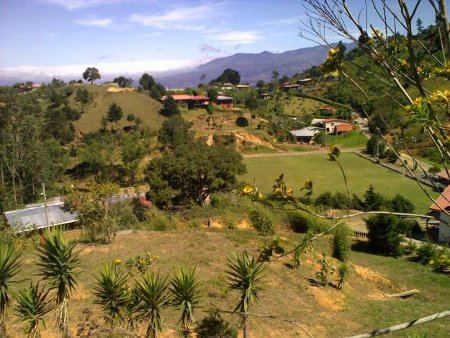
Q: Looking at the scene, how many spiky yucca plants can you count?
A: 7